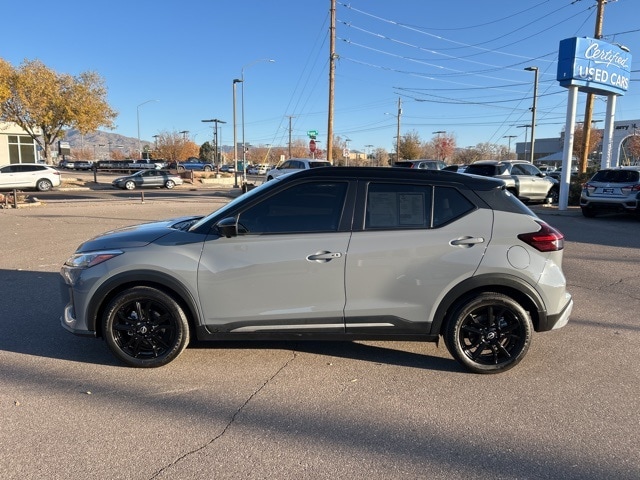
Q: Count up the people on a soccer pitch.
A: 0